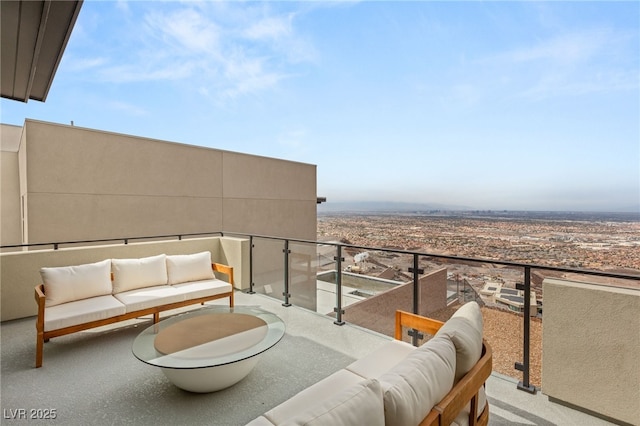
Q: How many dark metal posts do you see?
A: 5